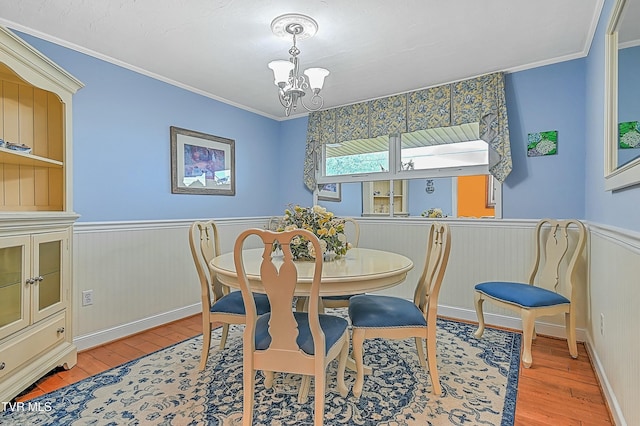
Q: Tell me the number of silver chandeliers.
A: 1